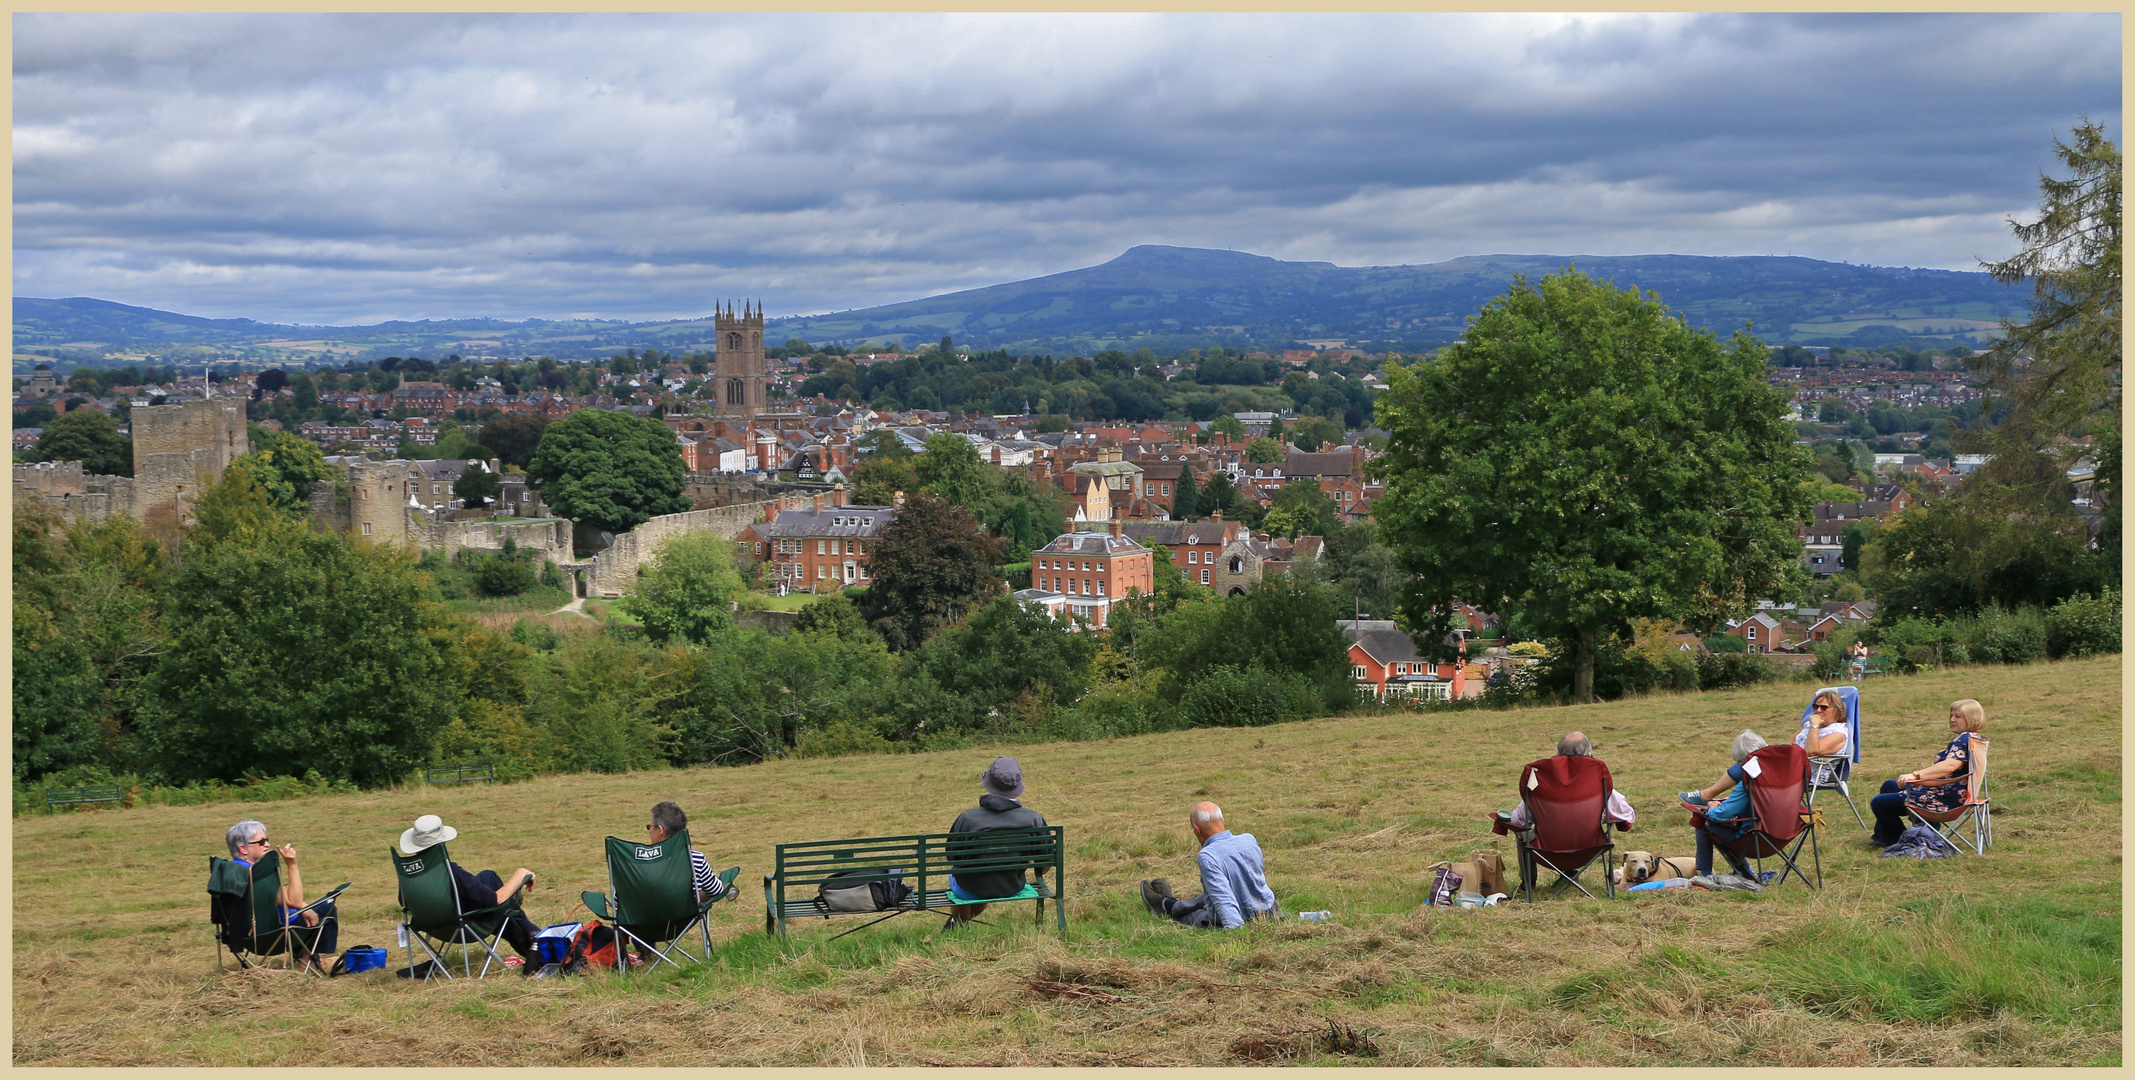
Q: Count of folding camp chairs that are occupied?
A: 7